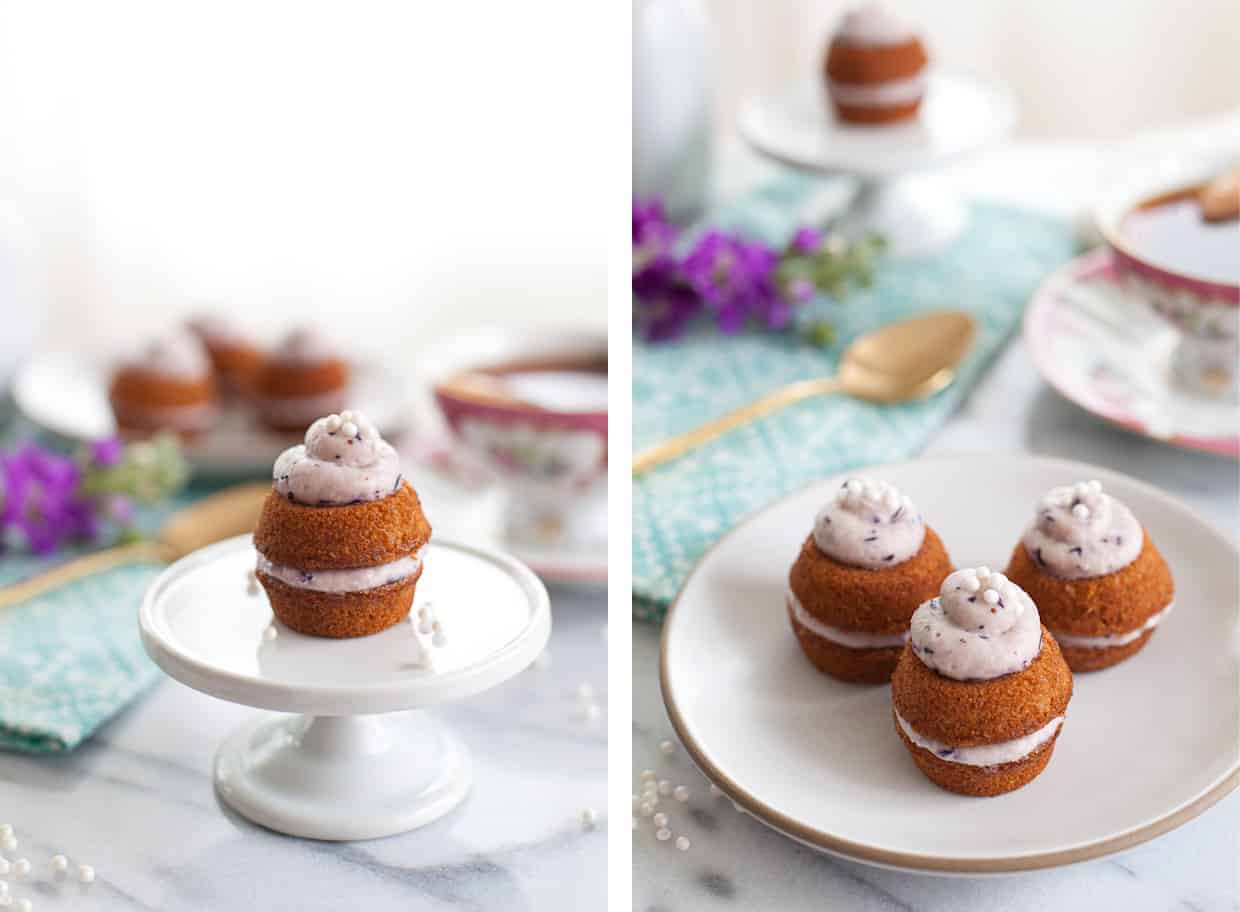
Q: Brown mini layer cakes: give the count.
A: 8